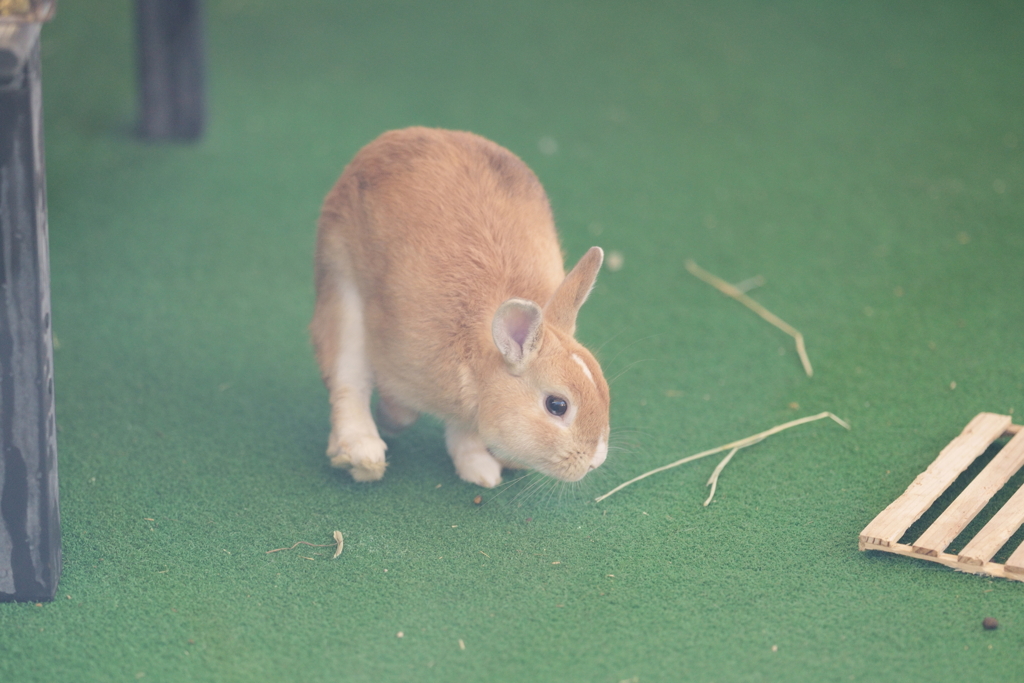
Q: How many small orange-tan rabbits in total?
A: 1